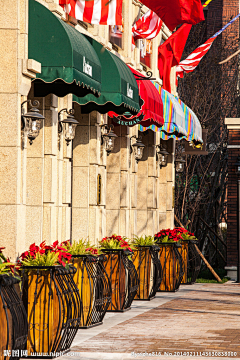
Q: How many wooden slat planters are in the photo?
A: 7